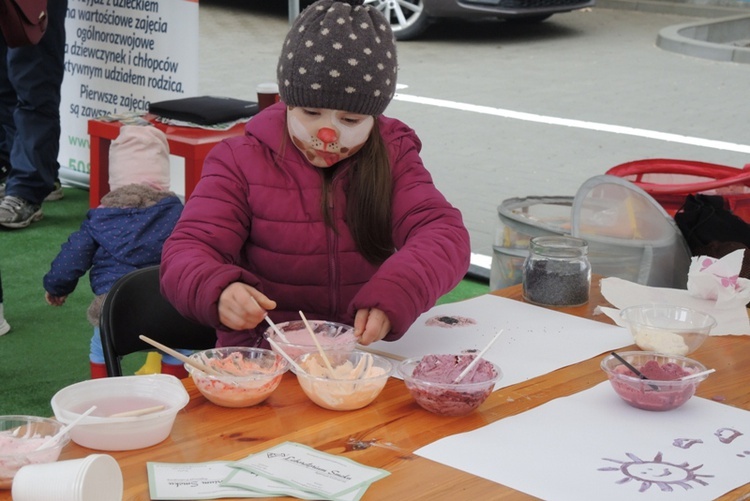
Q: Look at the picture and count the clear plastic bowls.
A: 7